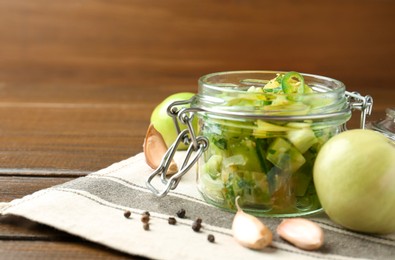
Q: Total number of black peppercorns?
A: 9